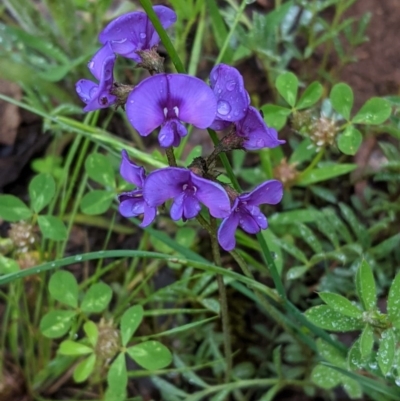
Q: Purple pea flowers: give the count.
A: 8